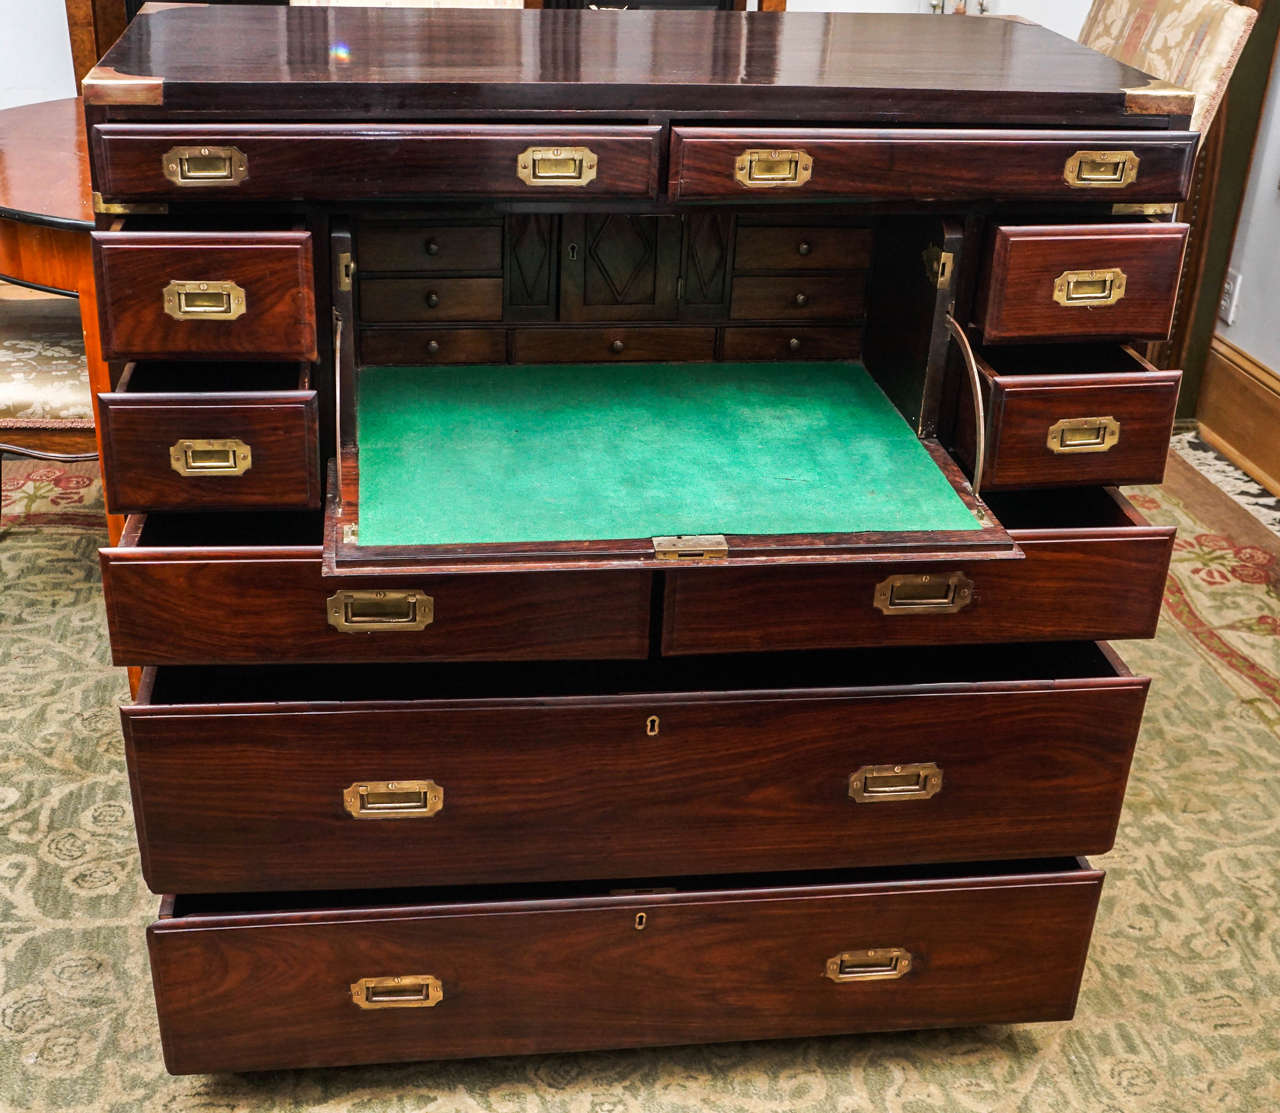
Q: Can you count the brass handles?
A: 14